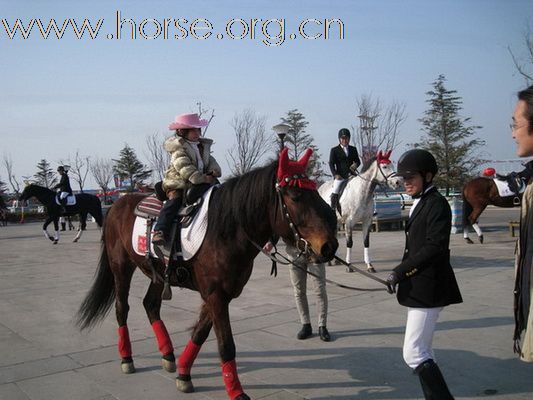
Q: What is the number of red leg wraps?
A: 4